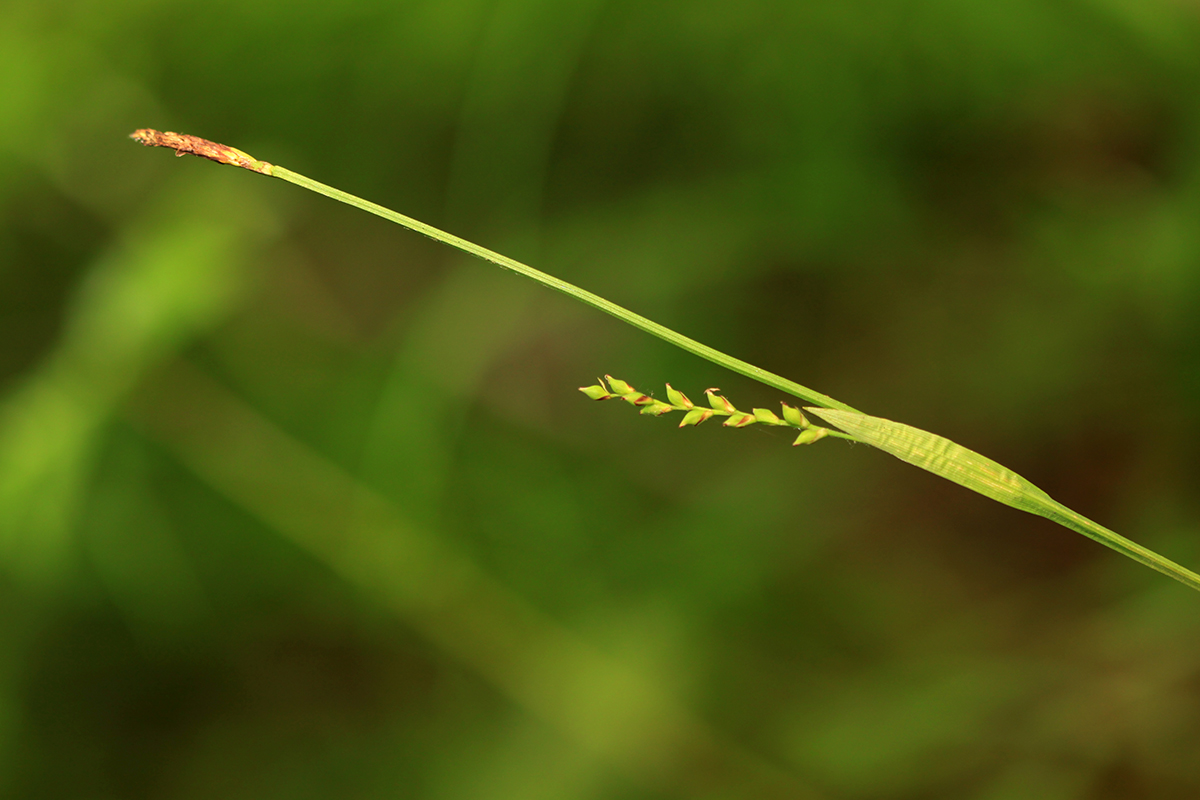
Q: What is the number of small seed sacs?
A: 11